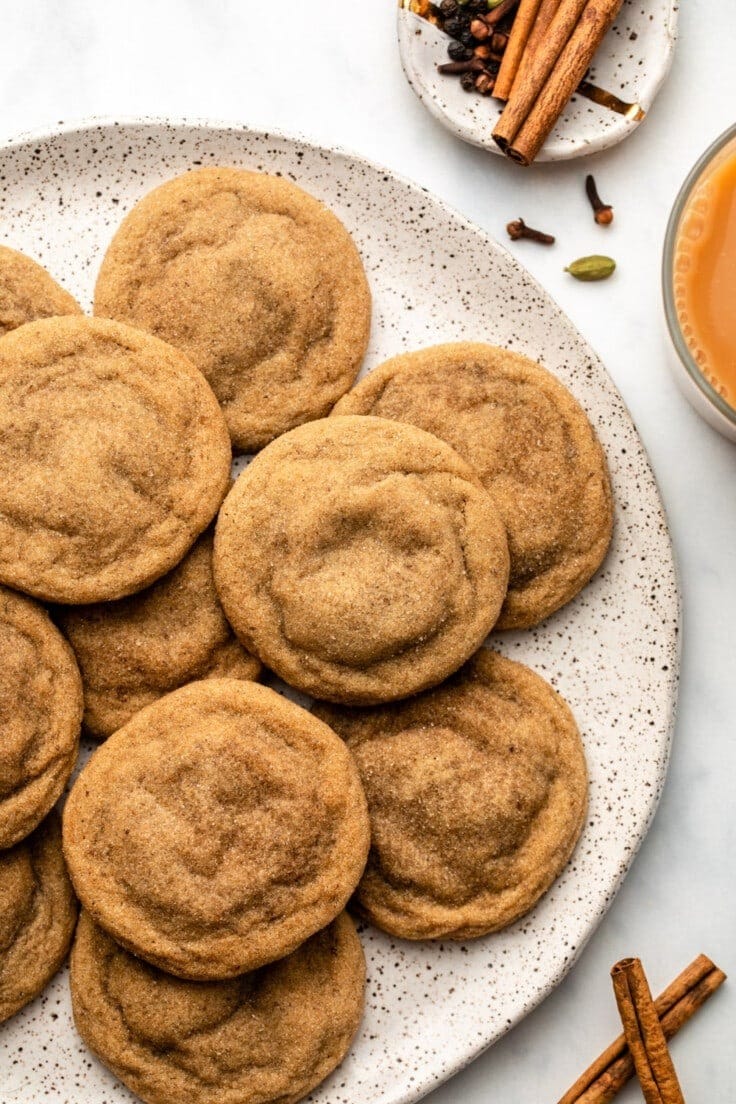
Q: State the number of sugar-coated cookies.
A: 11